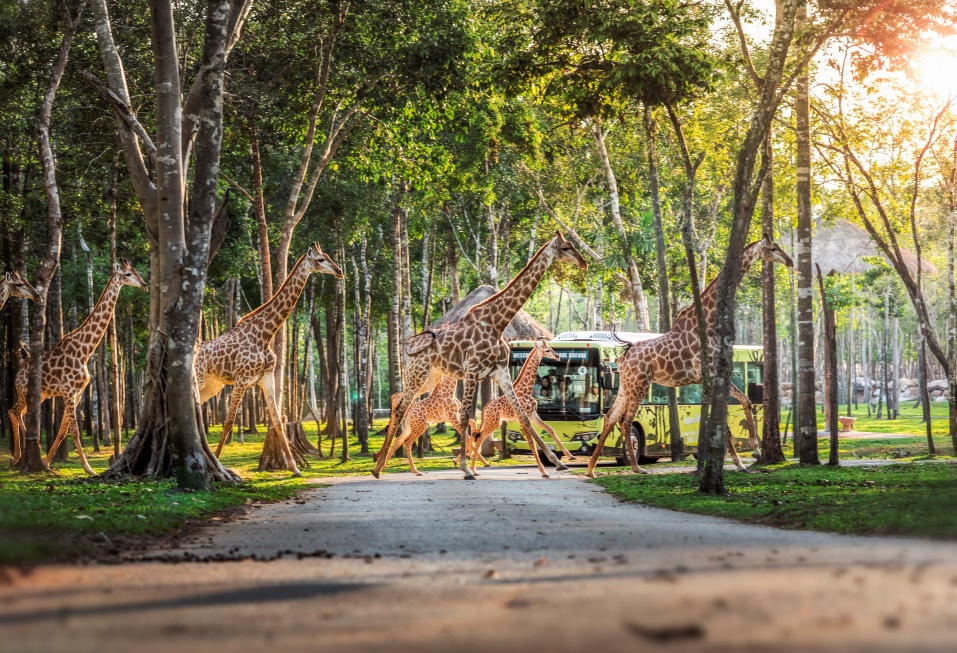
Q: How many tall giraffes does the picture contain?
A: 5